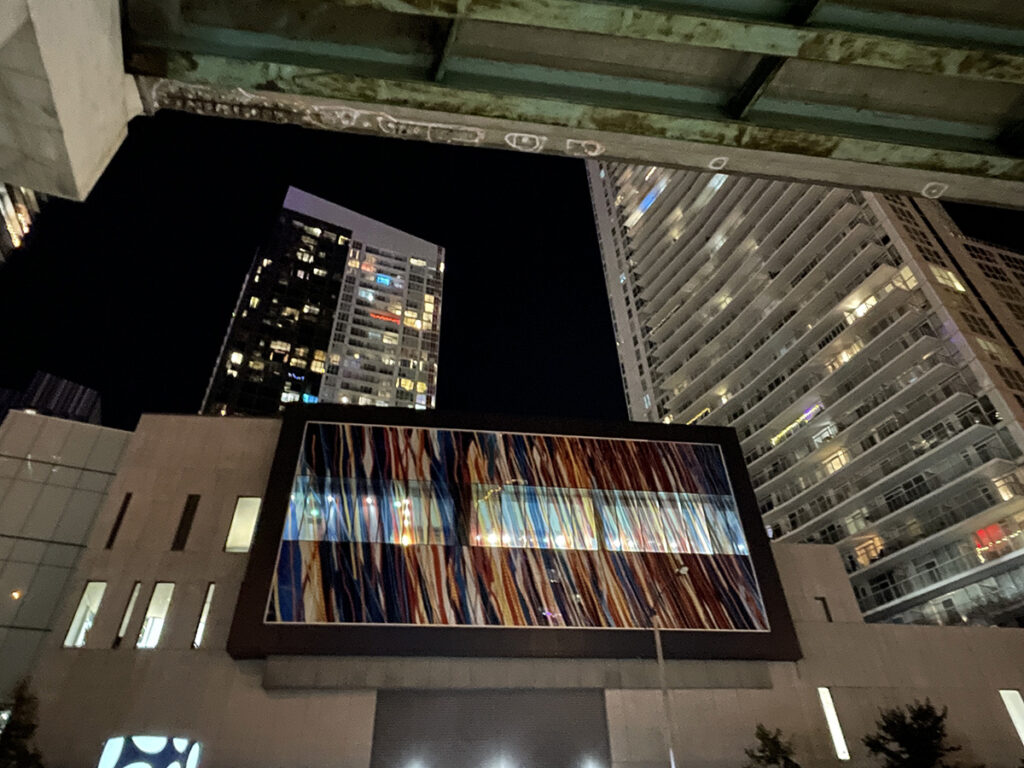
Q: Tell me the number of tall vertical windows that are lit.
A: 7